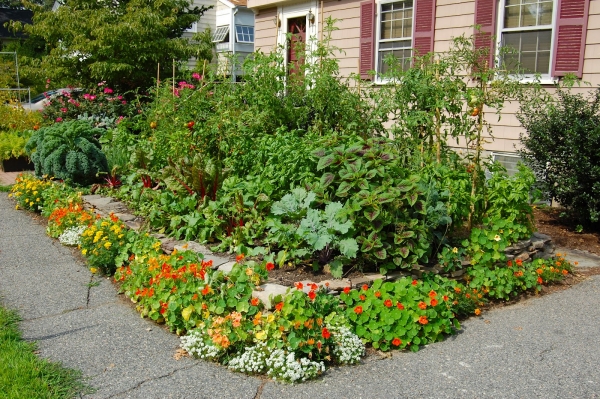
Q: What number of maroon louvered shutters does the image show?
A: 4